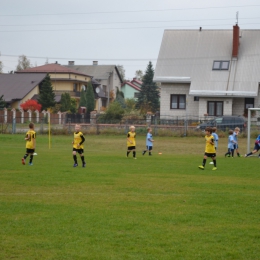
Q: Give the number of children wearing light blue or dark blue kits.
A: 5